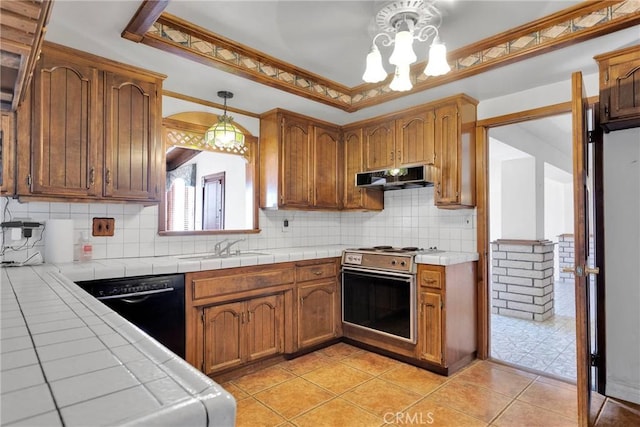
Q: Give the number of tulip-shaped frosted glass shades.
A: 4